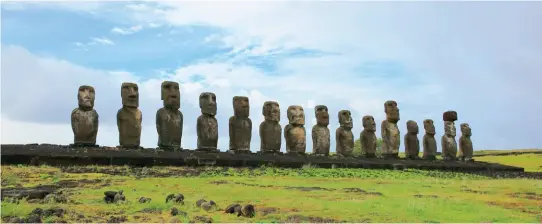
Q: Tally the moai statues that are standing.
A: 15